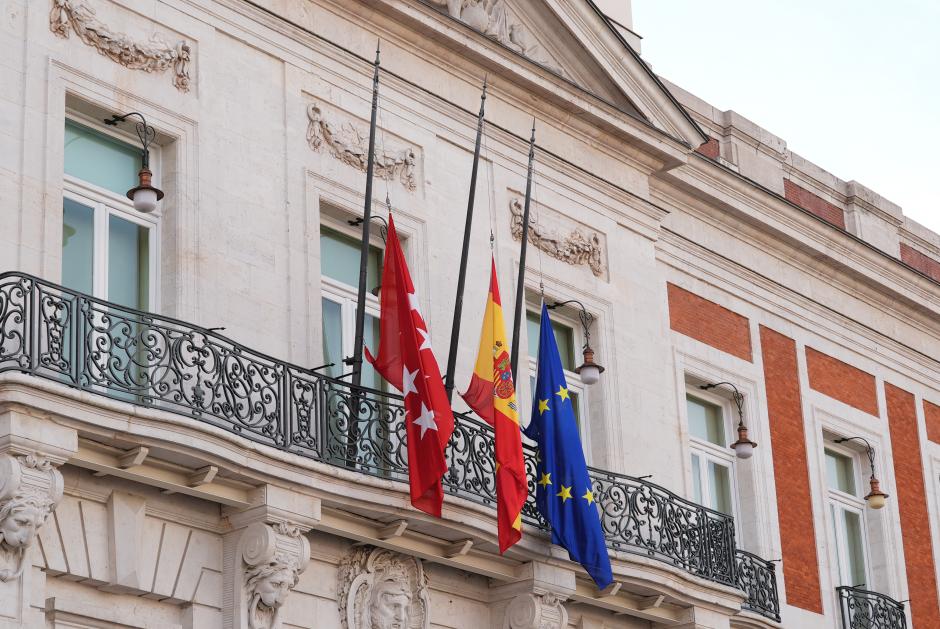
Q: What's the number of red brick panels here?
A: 8